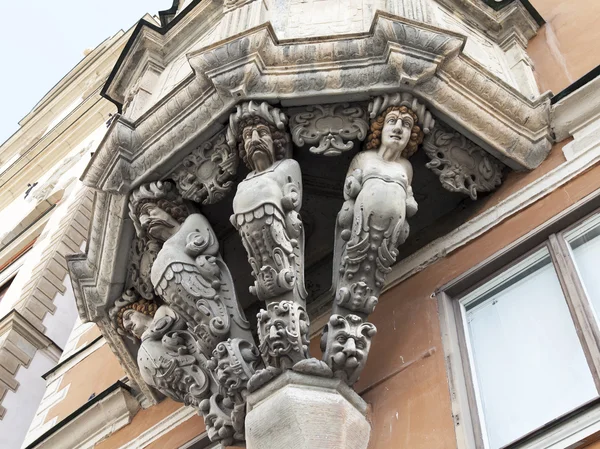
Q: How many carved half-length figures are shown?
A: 4